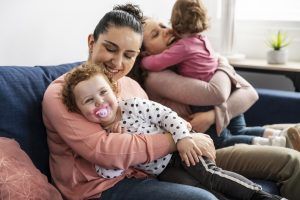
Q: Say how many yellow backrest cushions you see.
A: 0